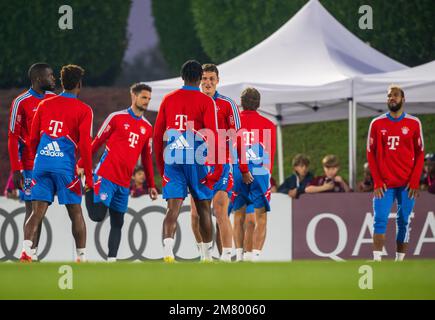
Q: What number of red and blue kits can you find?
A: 7